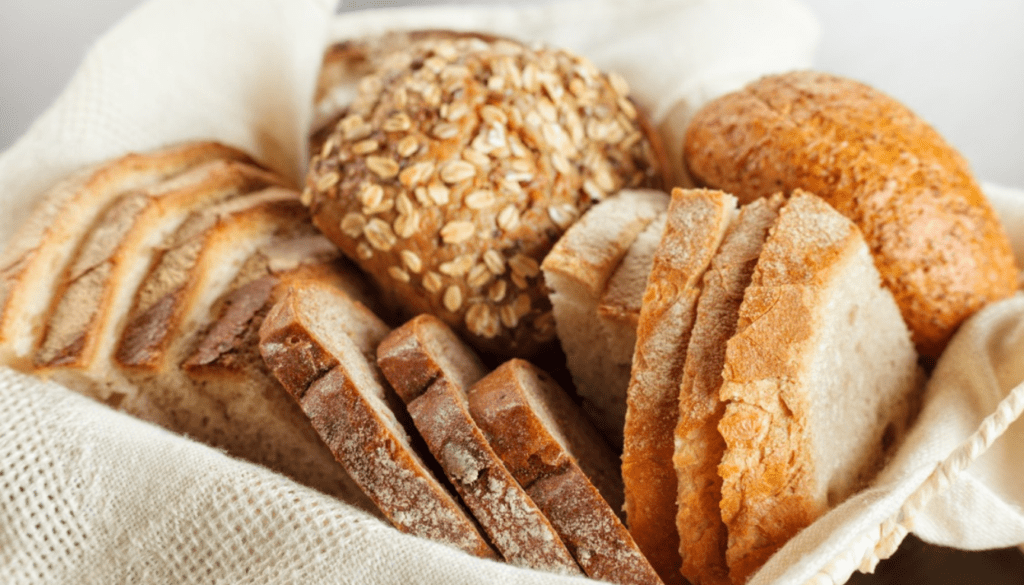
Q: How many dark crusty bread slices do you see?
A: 3